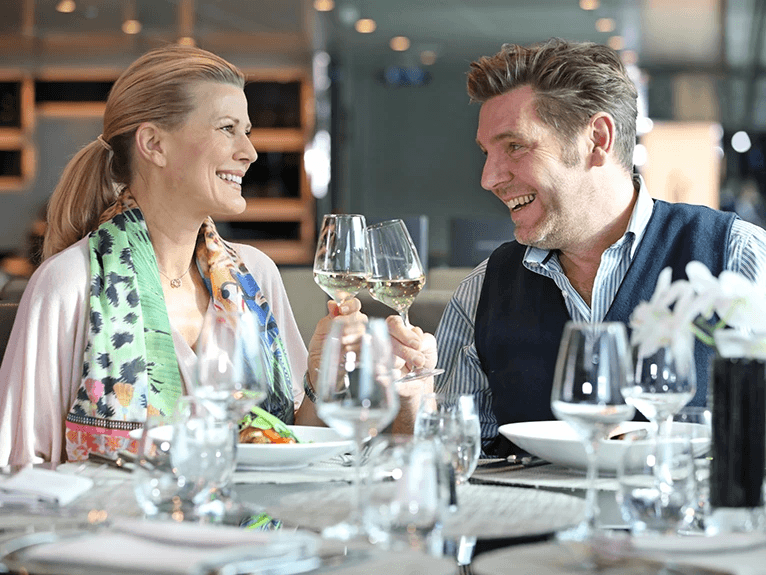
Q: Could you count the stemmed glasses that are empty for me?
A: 4